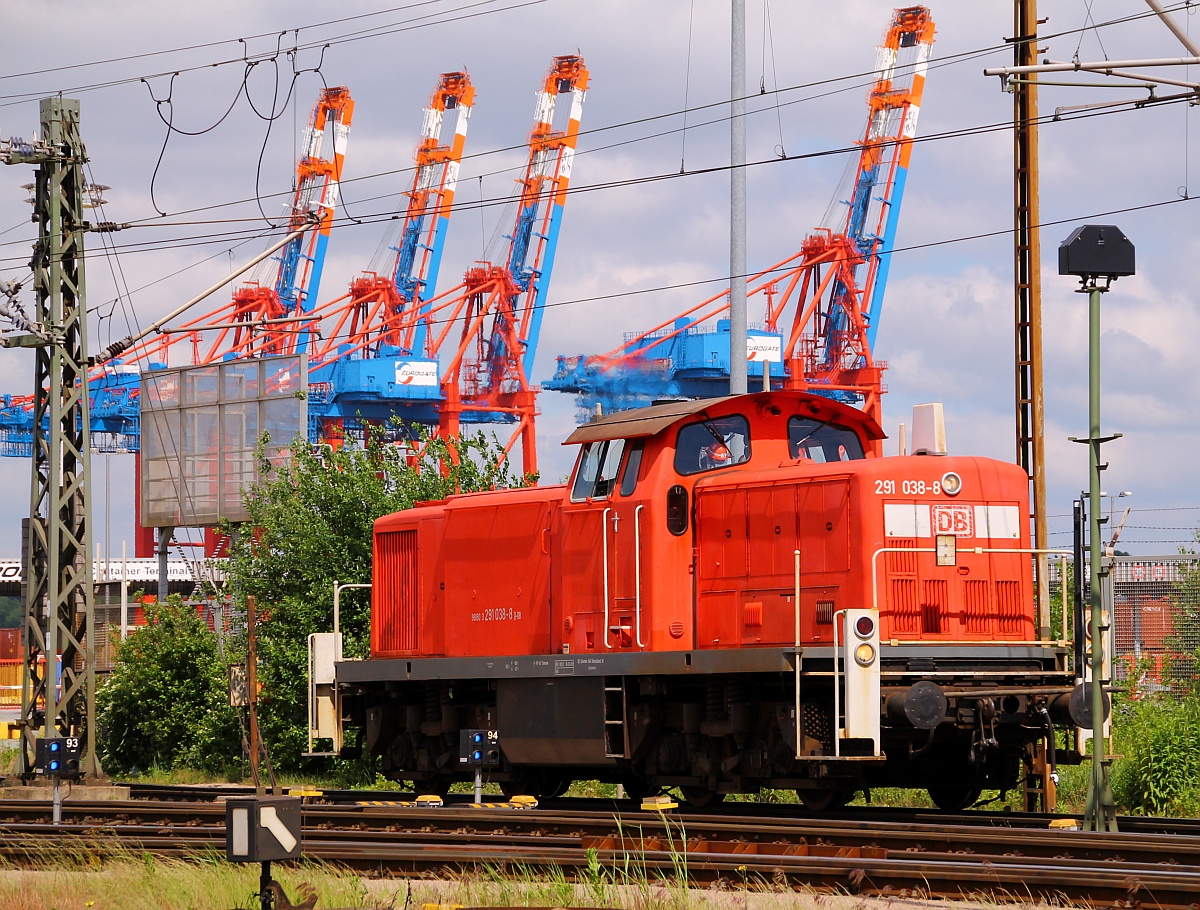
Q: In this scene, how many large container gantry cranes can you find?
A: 4